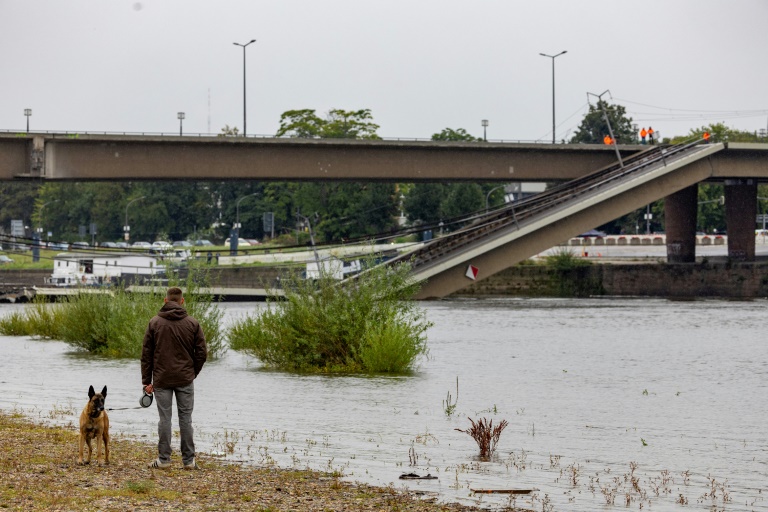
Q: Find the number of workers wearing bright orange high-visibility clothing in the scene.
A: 4